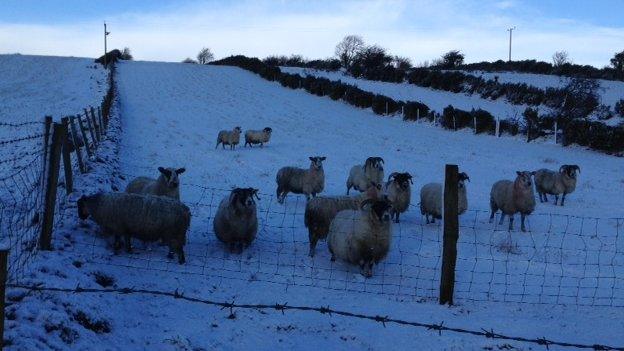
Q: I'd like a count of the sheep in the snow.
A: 13